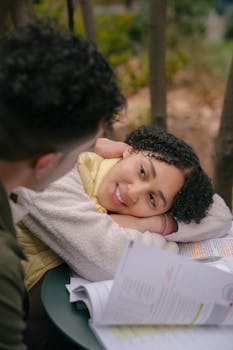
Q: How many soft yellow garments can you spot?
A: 1